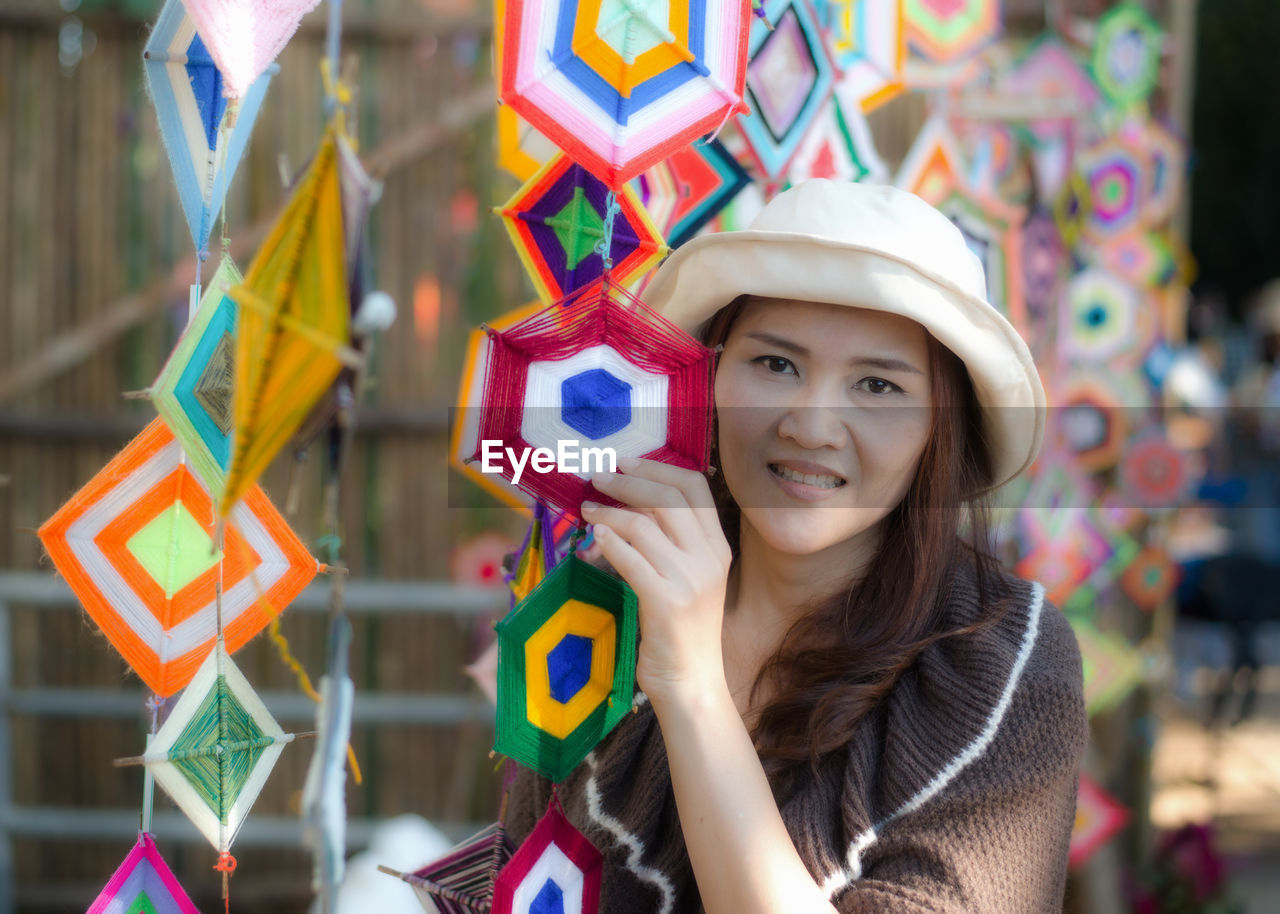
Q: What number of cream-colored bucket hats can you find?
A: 1